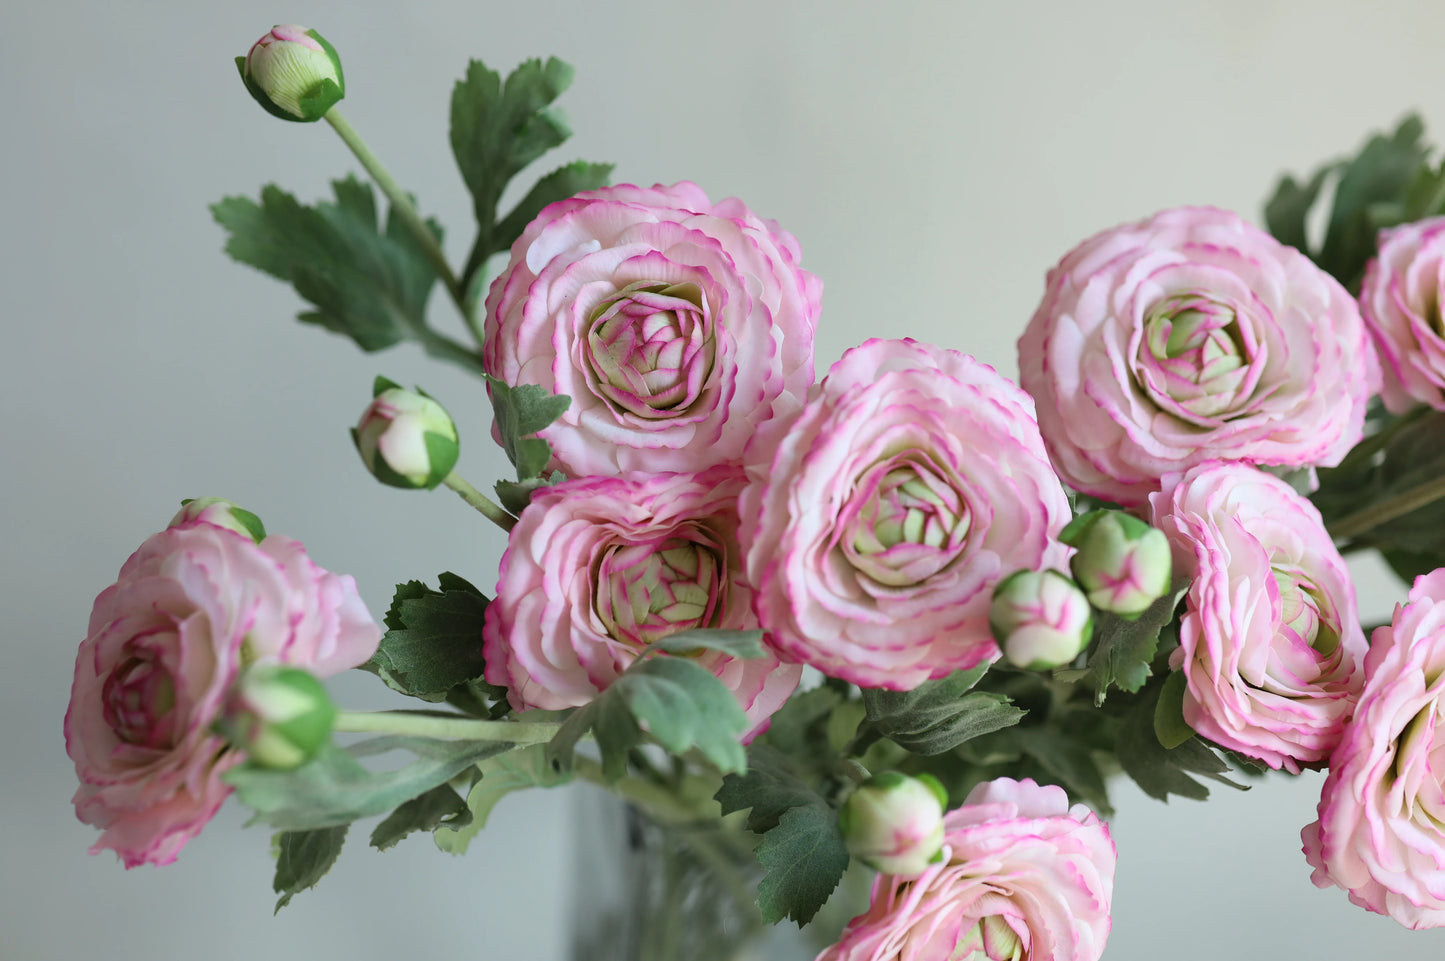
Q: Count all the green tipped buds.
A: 7